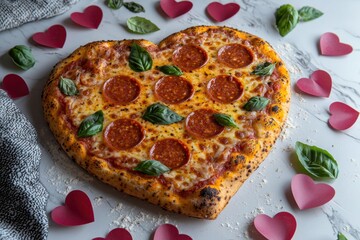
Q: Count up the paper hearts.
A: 13